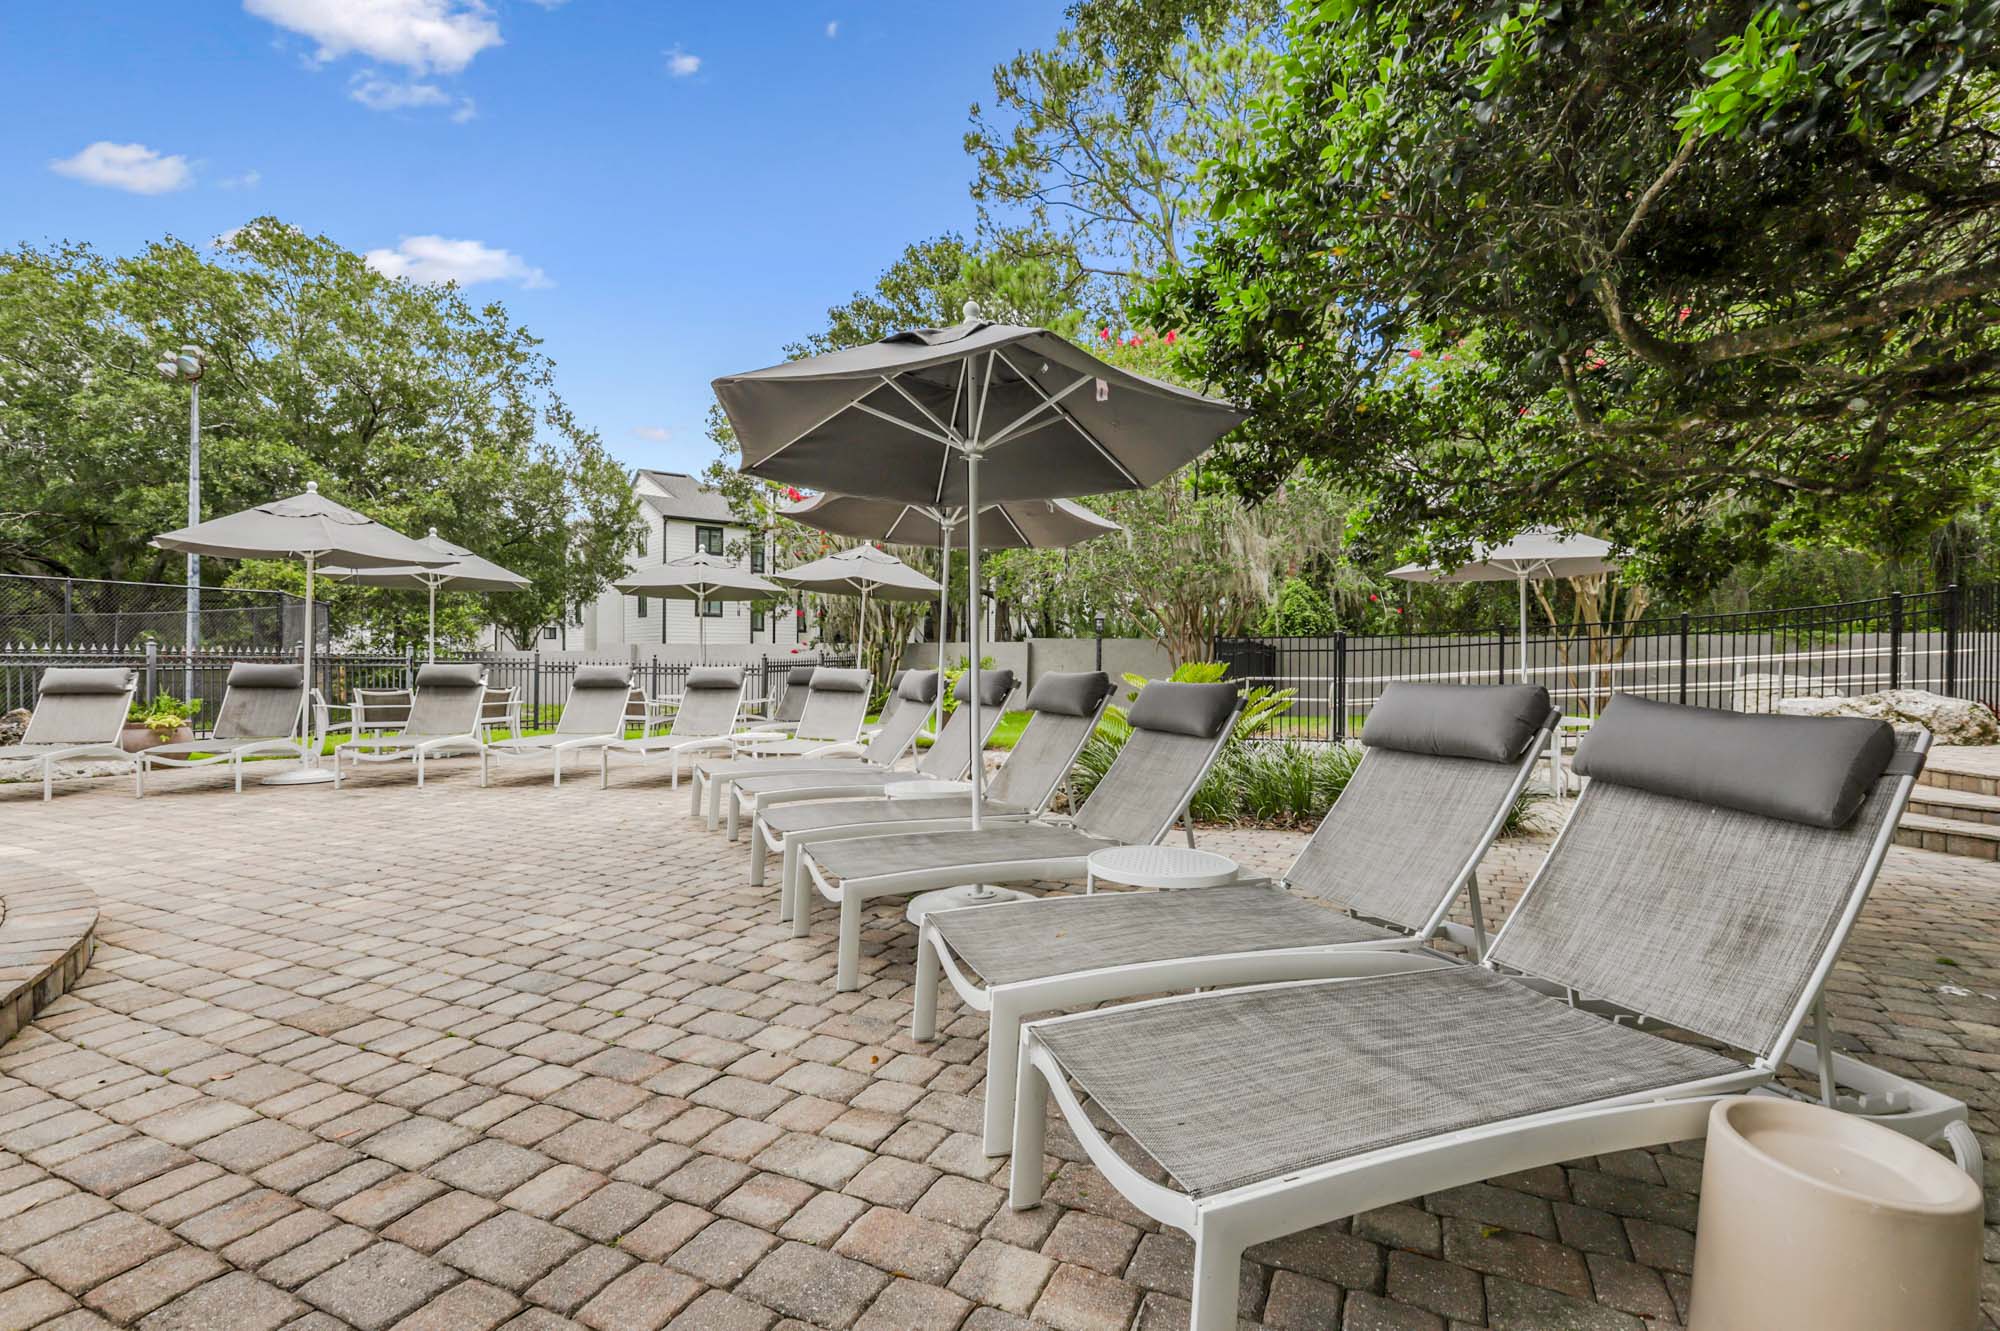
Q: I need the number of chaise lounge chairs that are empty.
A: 14